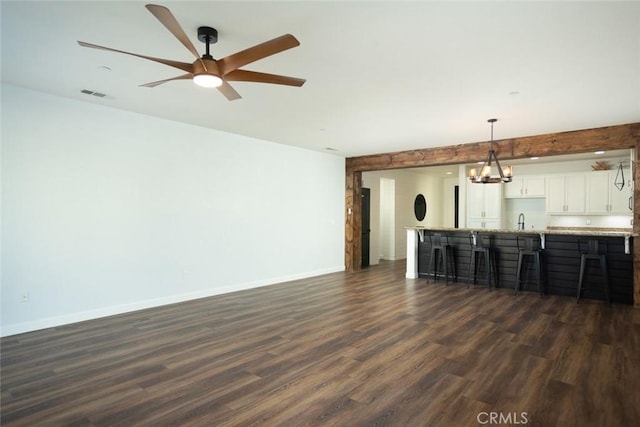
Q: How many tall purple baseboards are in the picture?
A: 0